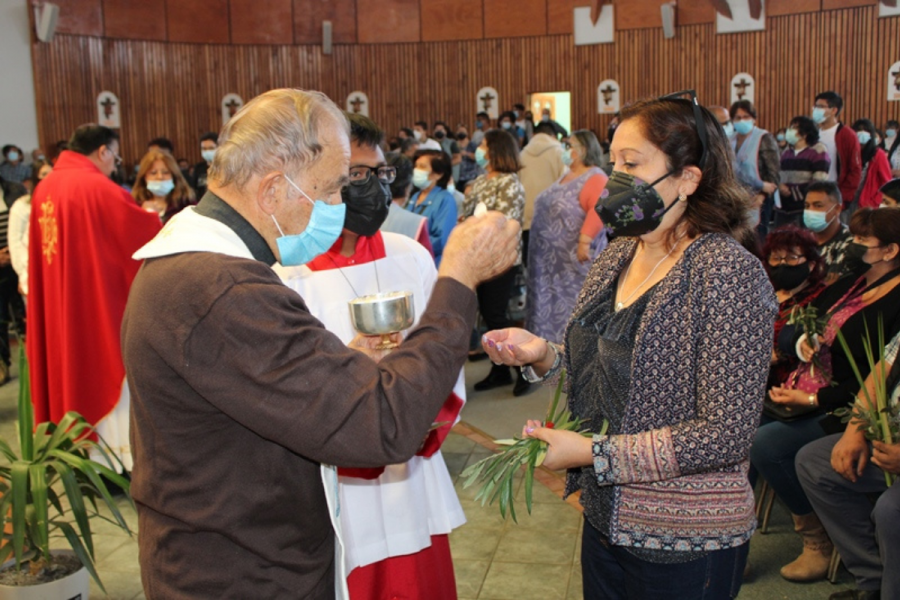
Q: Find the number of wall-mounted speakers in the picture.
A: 3